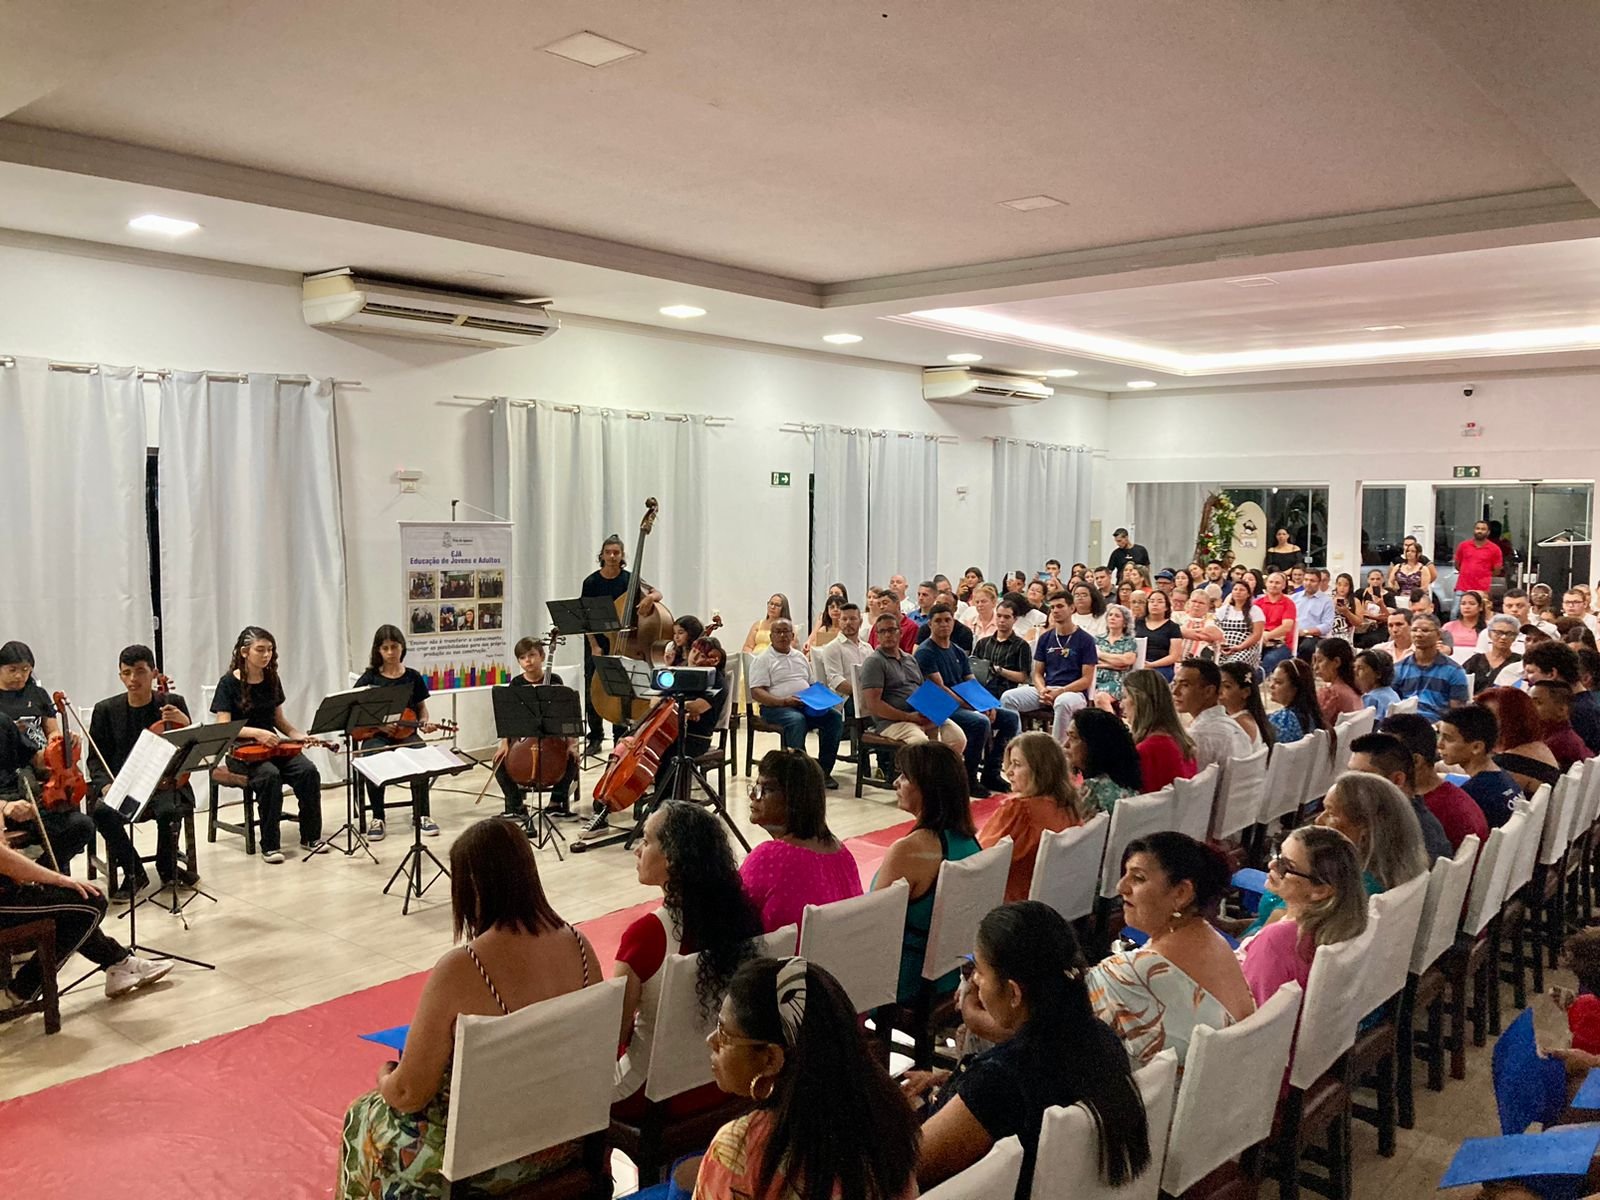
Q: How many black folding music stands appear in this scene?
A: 7